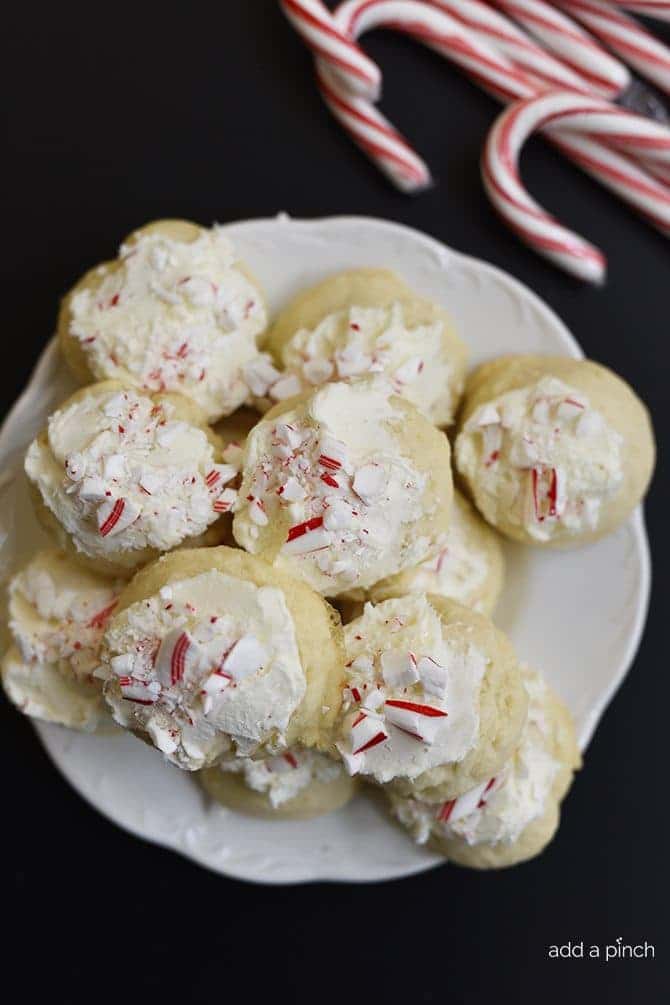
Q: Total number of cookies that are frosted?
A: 11